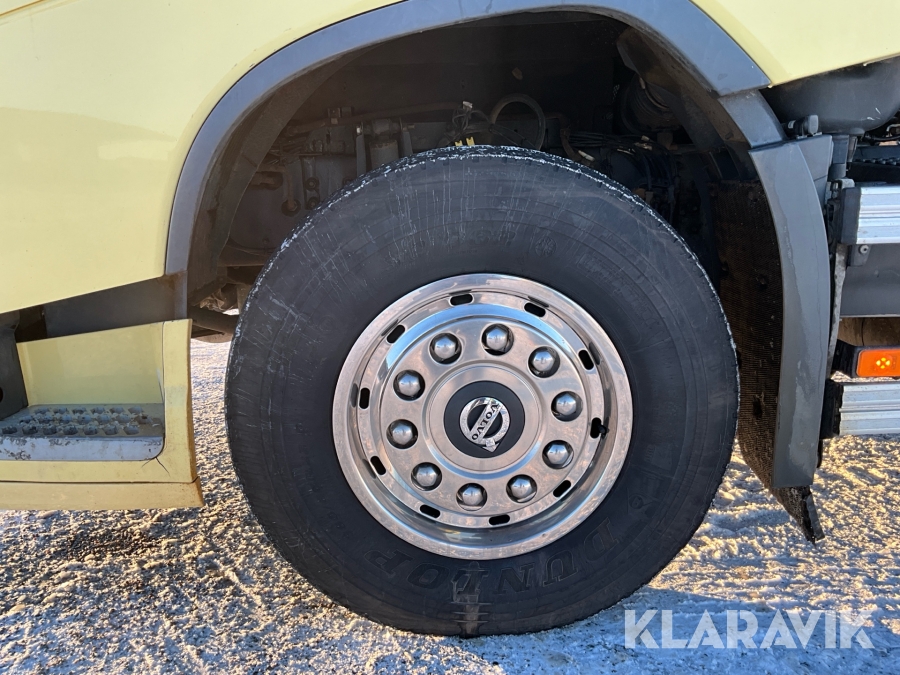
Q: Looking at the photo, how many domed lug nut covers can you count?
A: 10